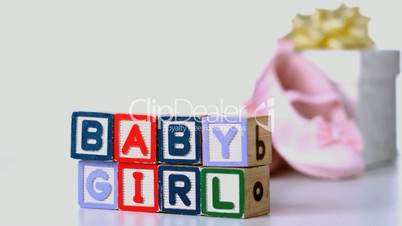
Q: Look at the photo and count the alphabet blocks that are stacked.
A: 8